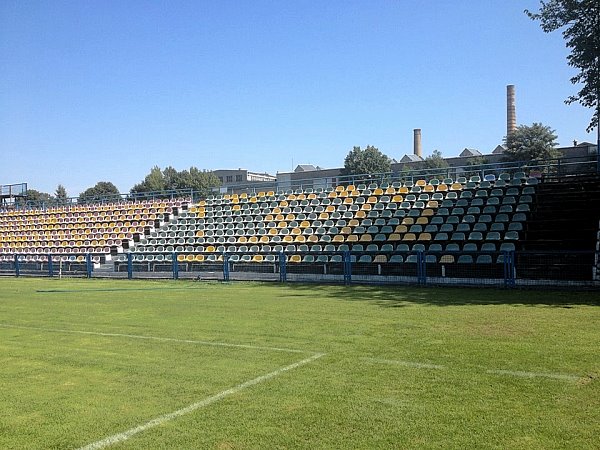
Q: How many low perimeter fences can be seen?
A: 1